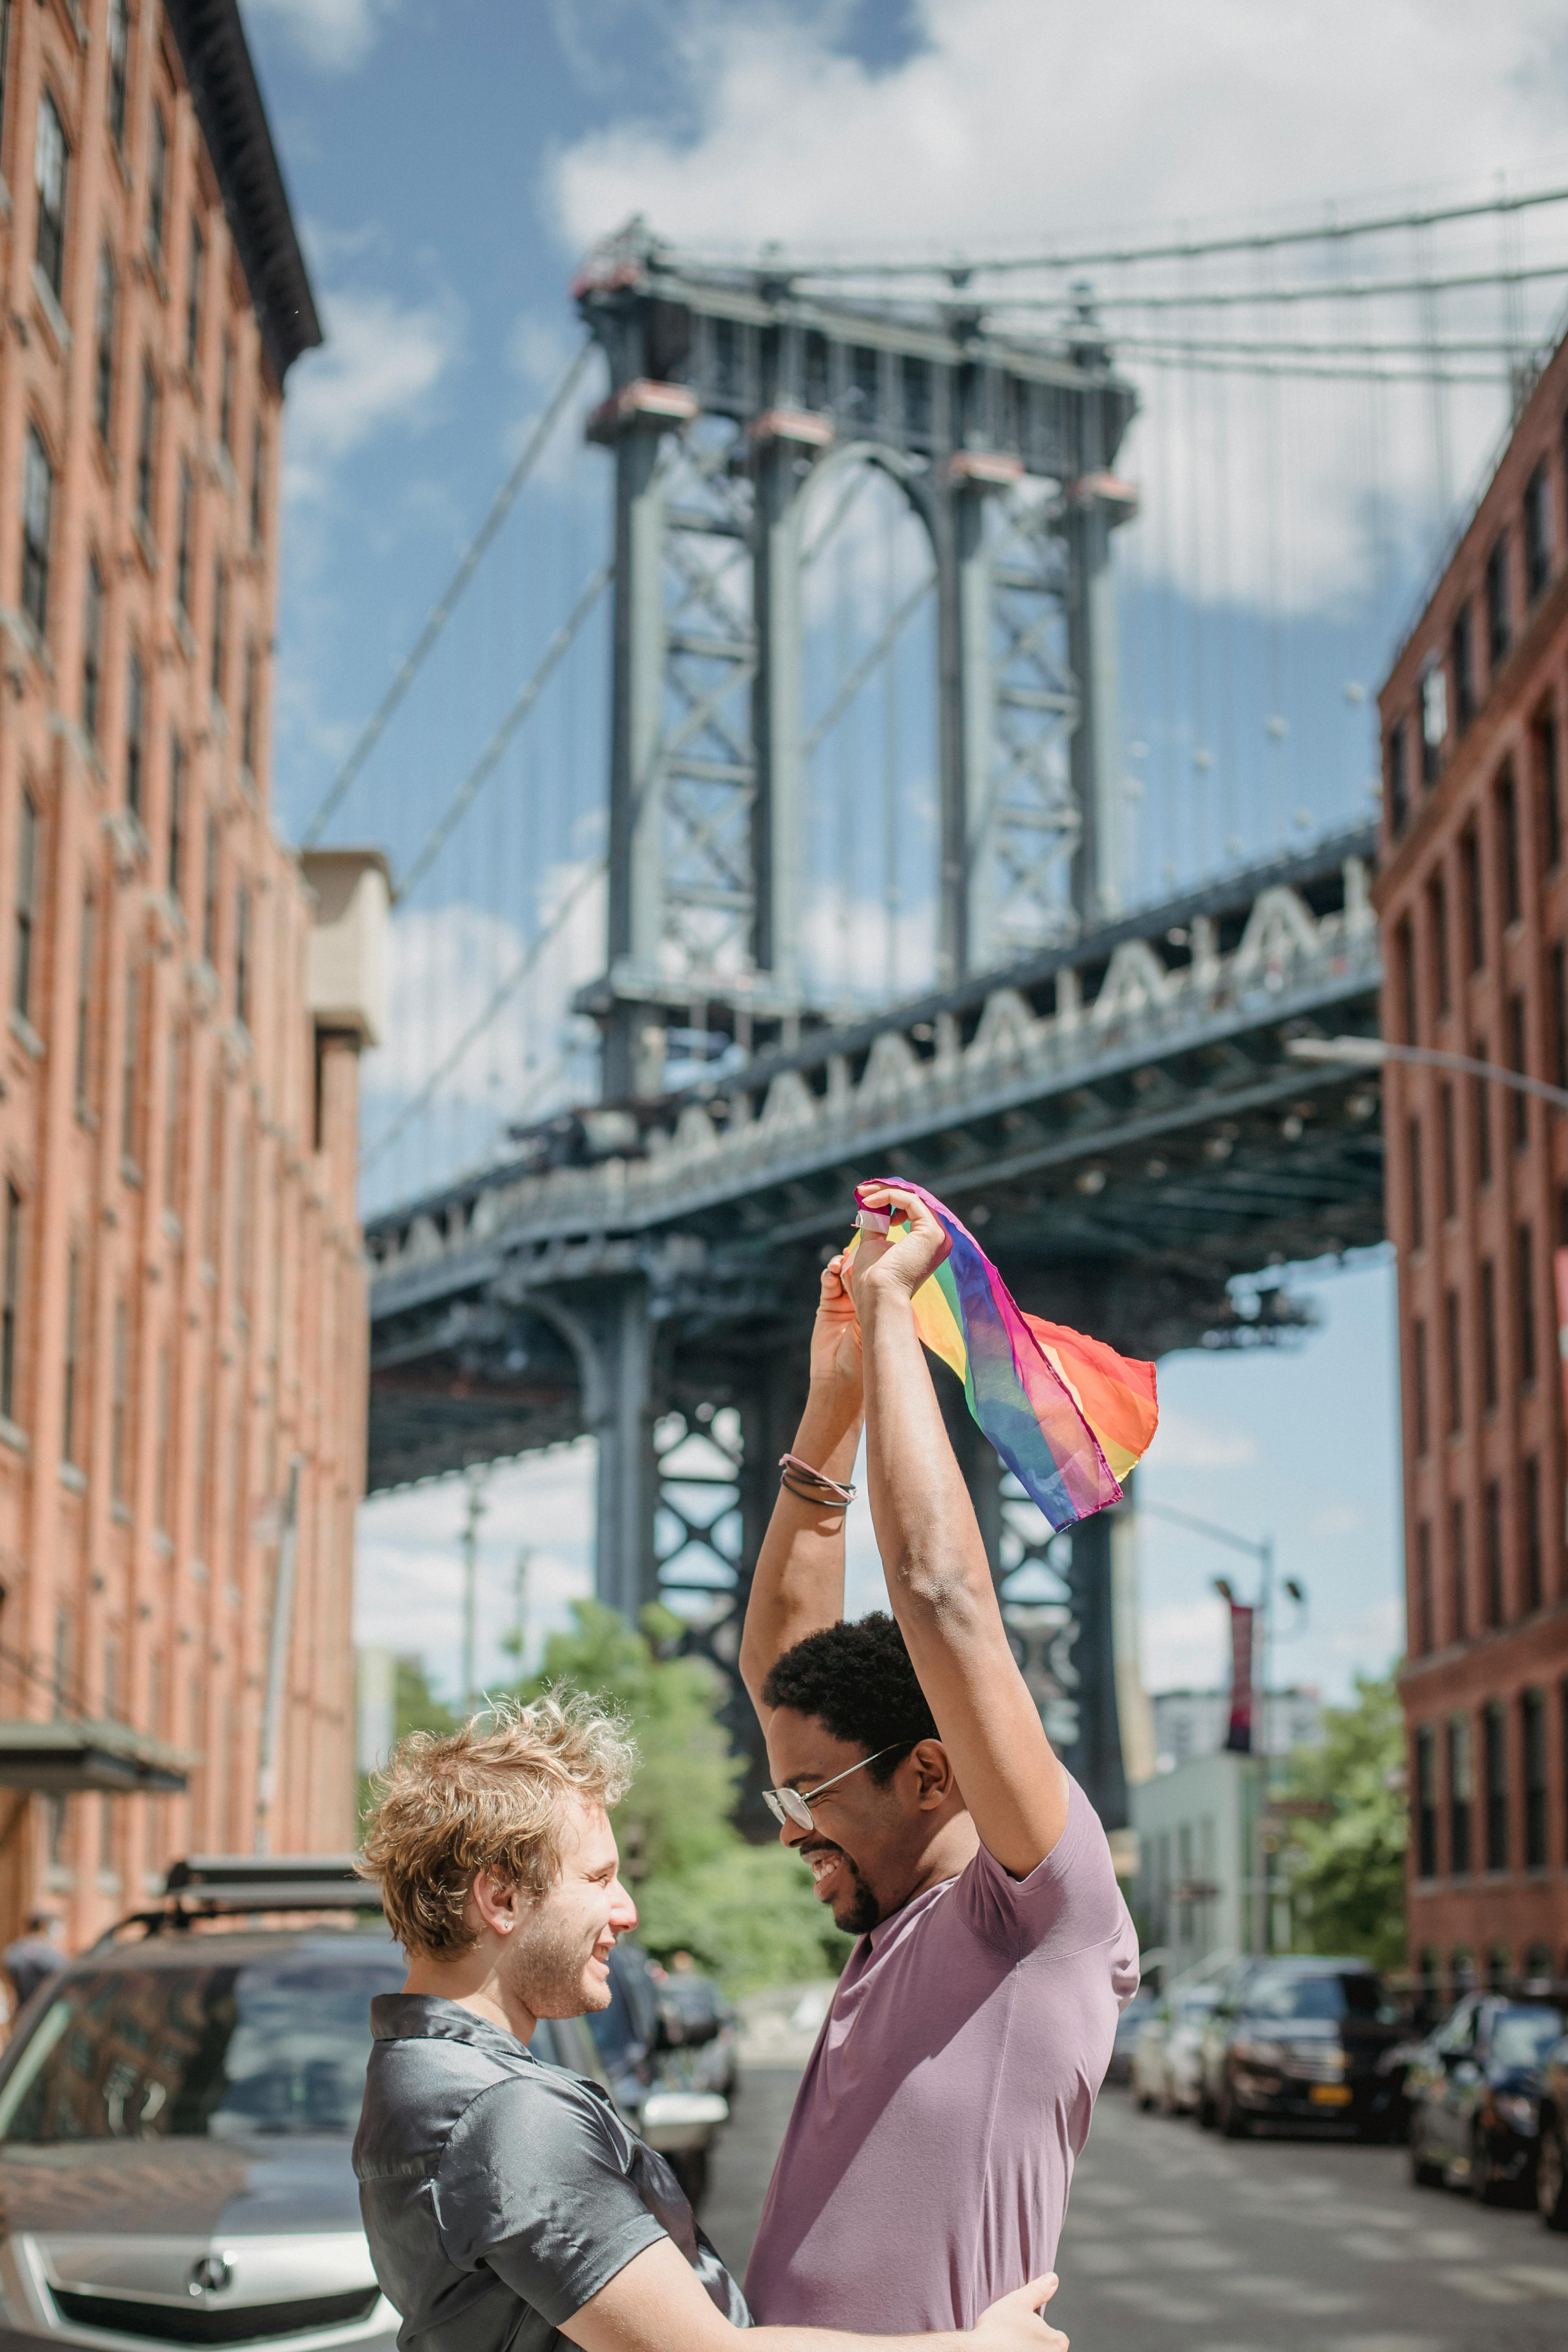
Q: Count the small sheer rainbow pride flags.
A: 1